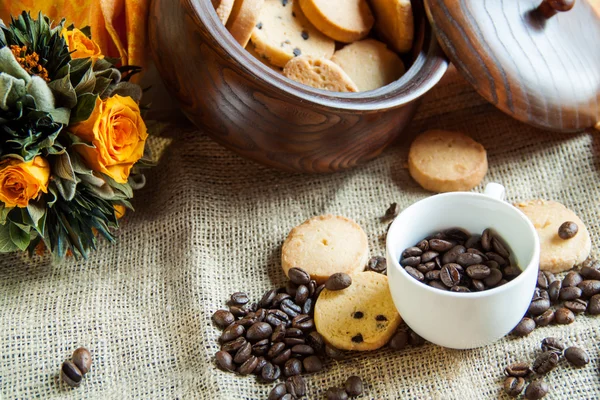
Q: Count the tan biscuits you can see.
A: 11